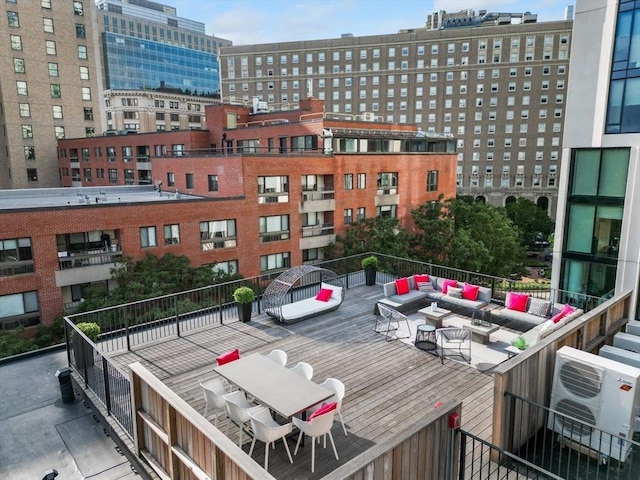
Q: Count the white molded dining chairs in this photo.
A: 8